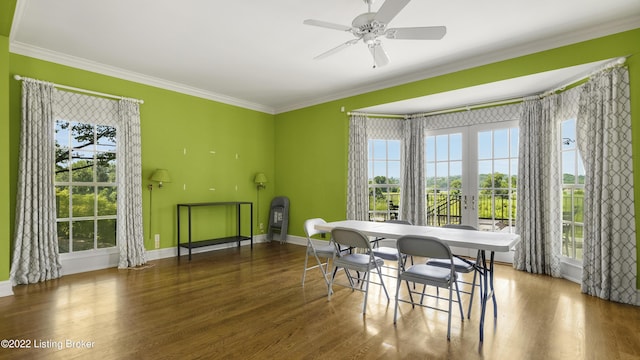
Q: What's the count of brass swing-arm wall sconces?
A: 2